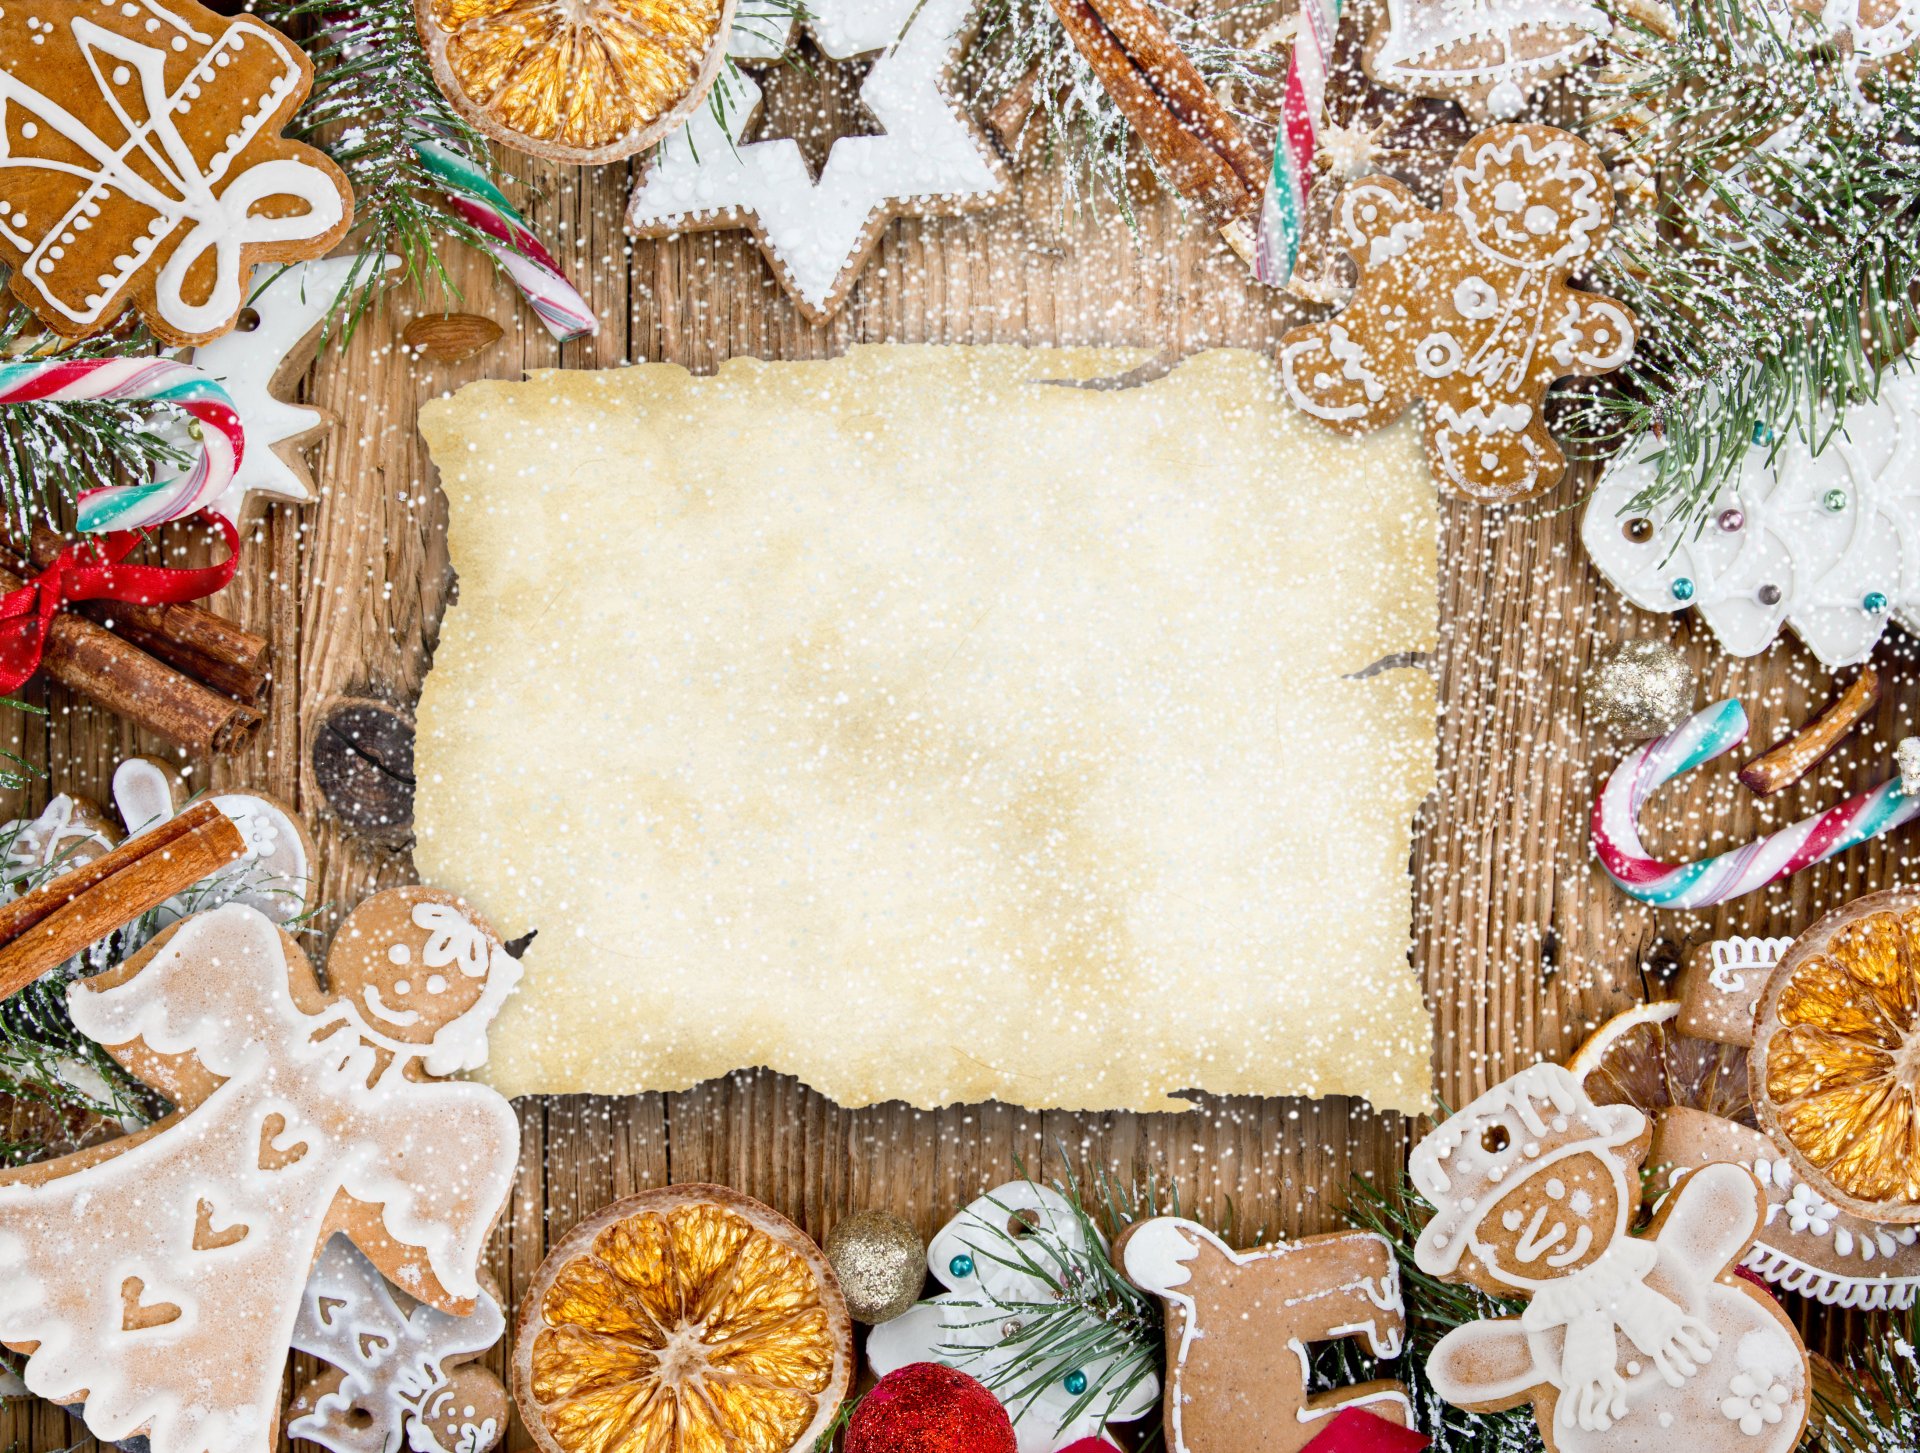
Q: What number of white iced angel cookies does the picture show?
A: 2